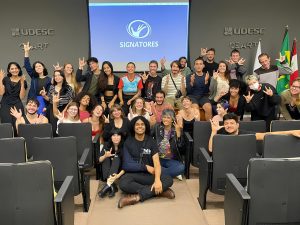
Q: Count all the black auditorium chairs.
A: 12